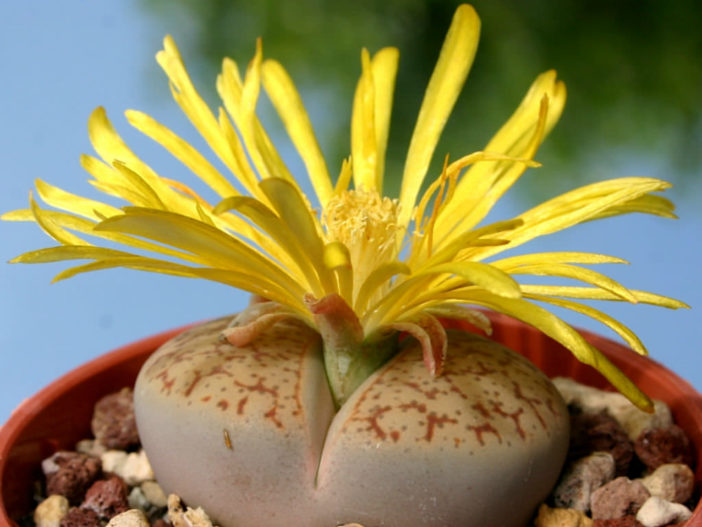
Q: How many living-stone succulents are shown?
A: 1